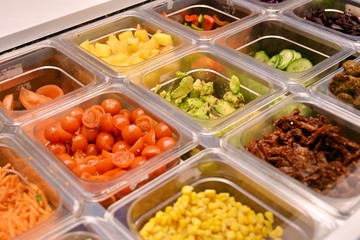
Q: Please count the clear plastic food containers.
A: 13